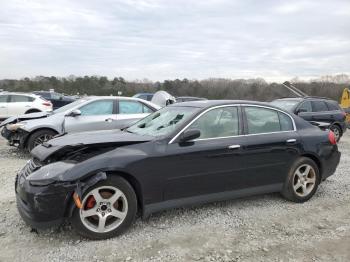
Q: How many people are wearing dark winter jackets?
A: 0